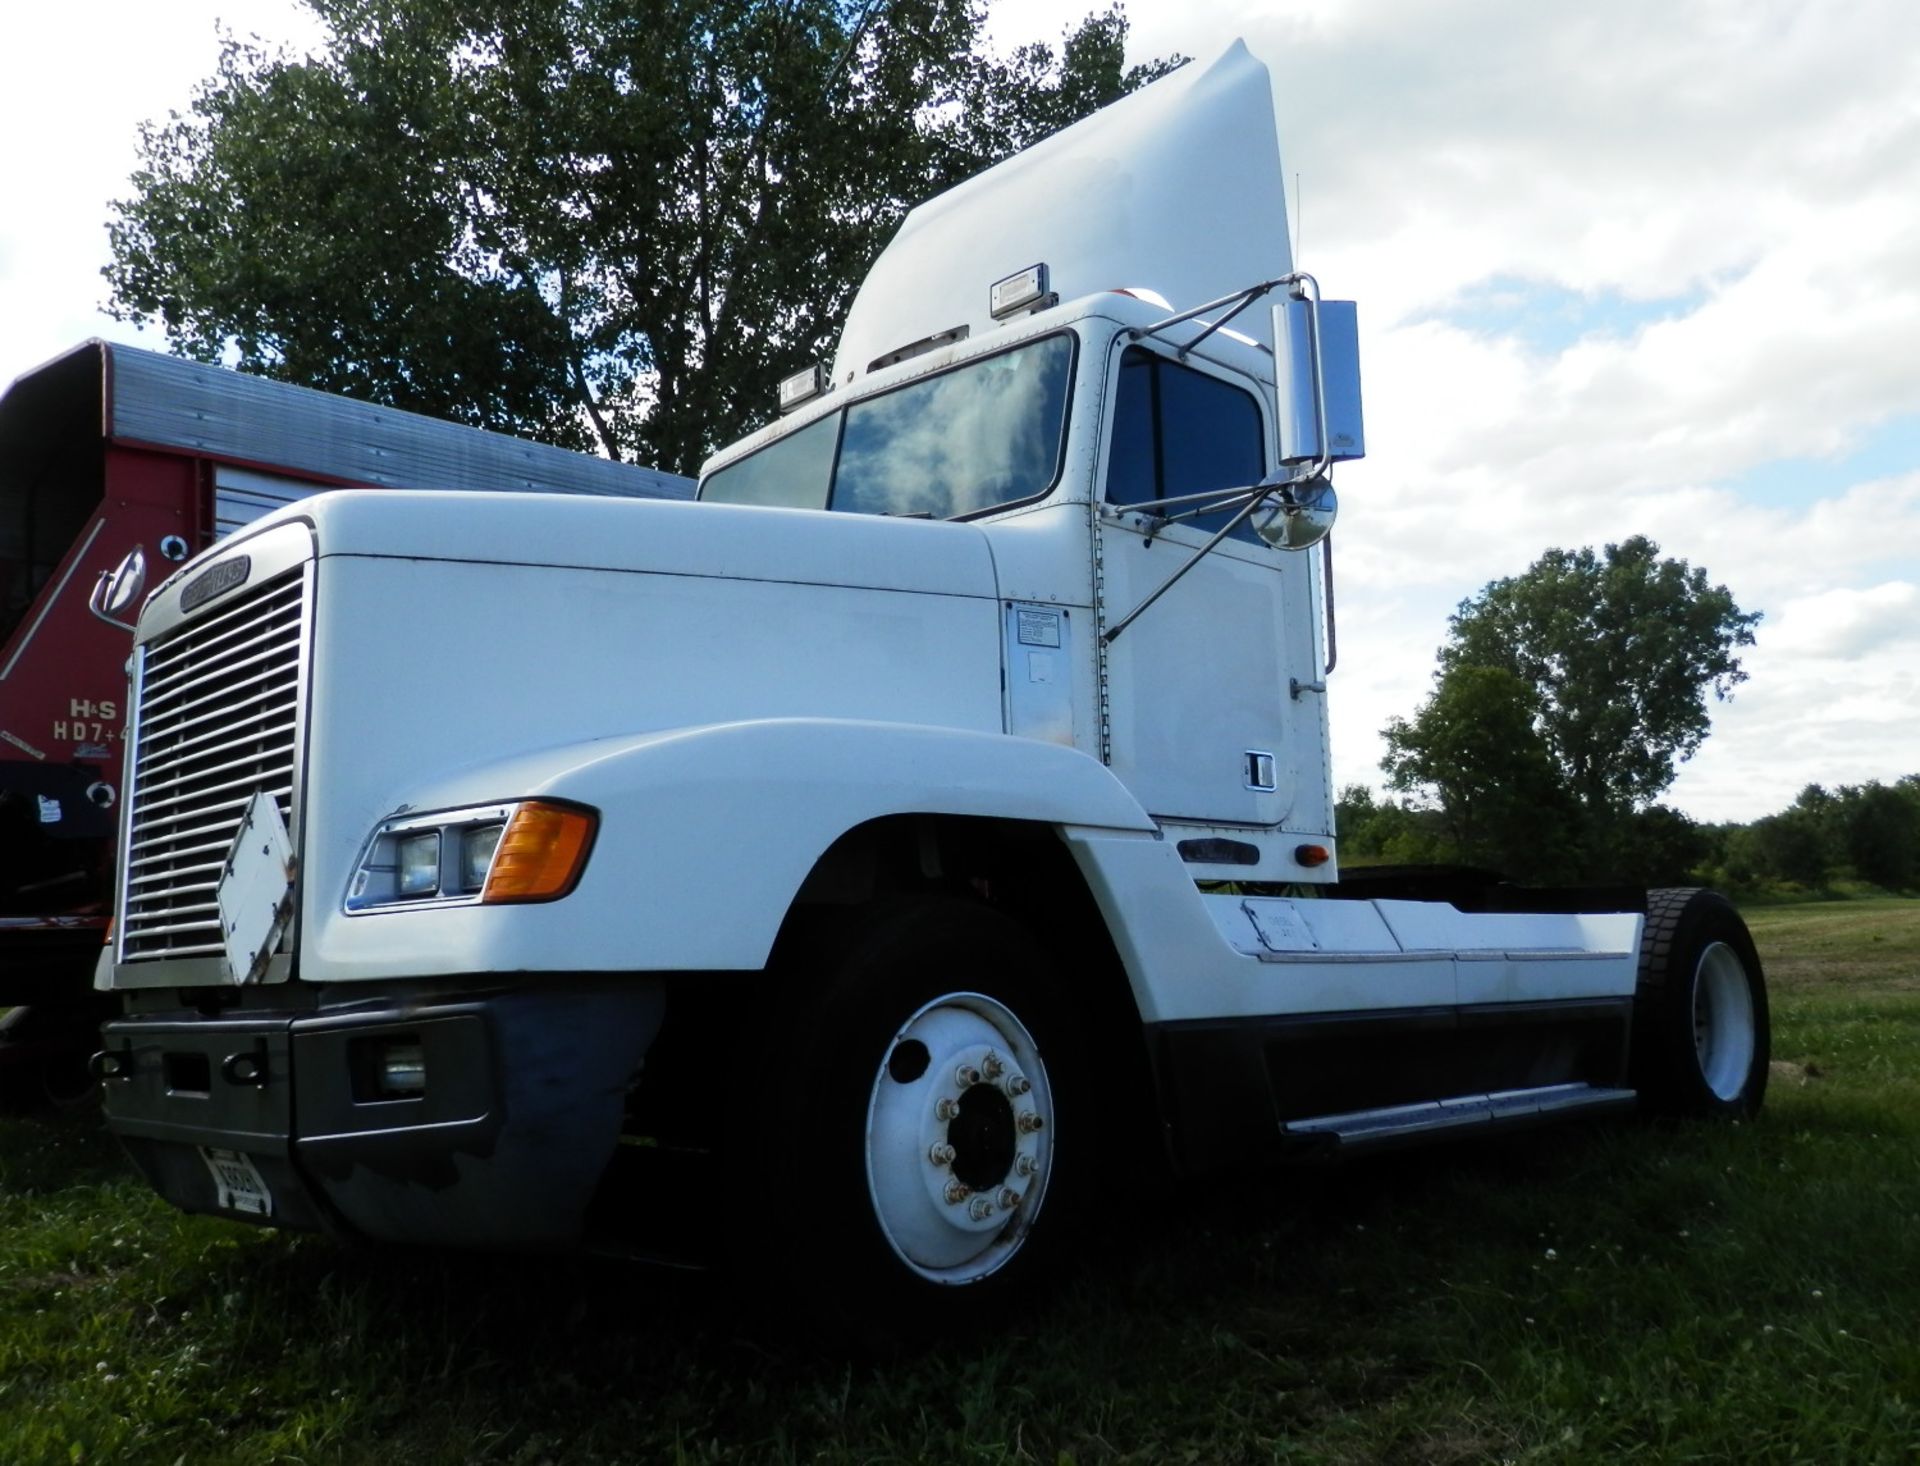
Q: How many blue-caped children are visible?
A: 0